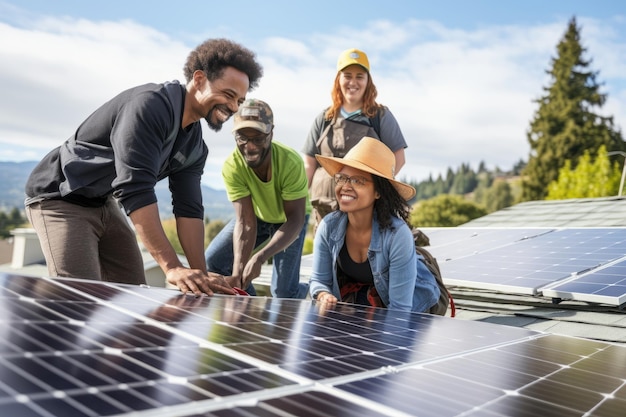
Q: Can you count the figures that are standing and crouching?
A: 4